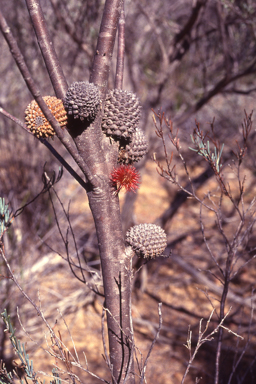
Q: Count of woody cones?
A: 5